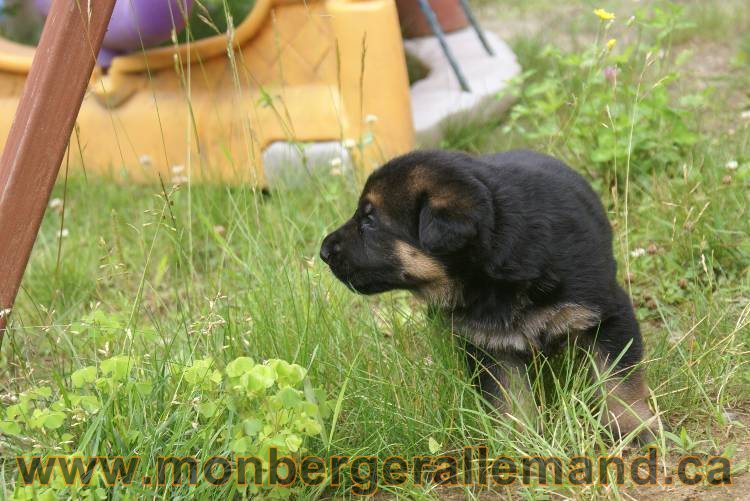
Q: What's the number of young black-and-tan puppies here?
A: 1